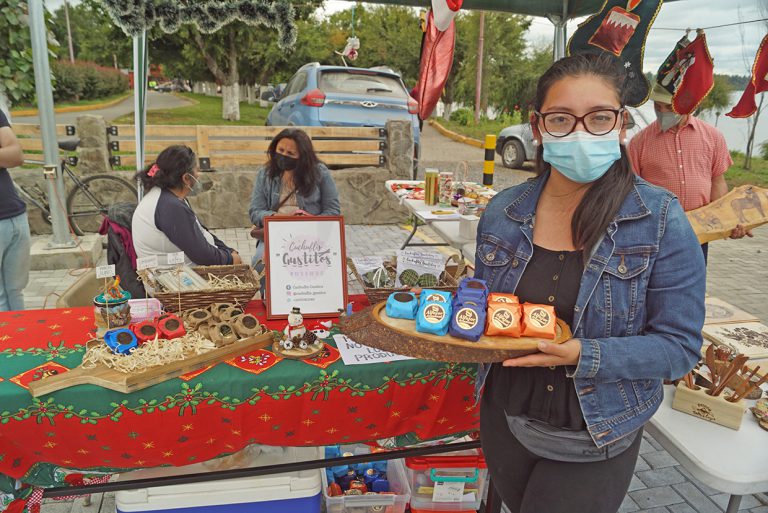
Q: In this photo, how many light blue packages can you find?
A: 3